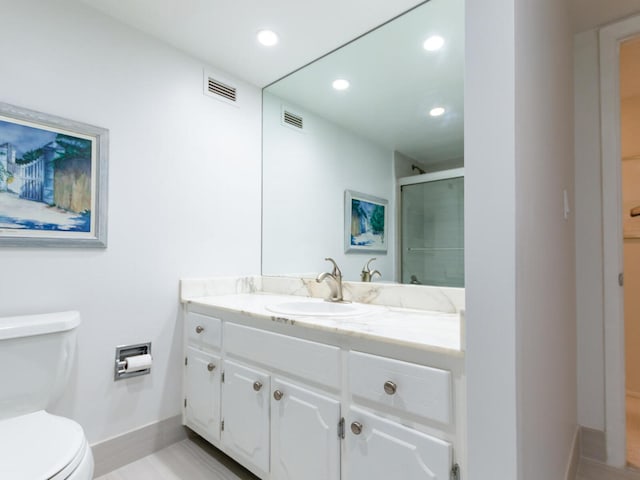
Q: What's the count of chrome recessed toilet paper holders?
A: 1